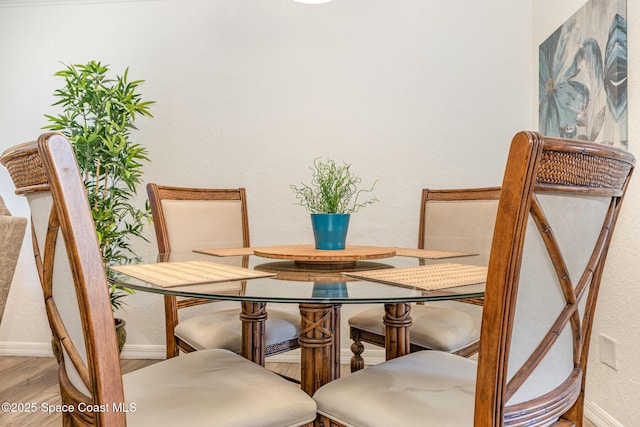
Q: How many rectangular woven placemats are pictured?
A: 4